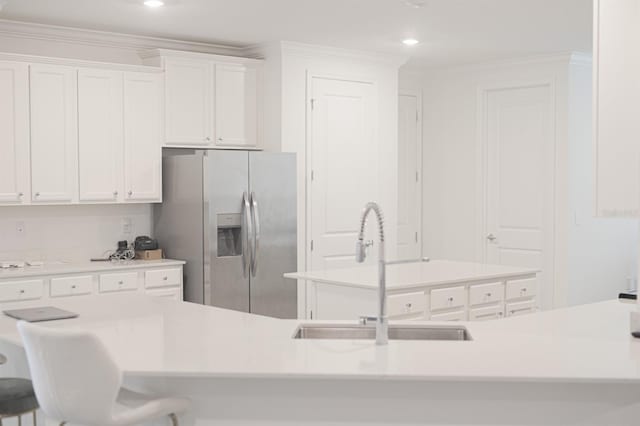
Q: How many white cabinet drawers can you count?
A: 8